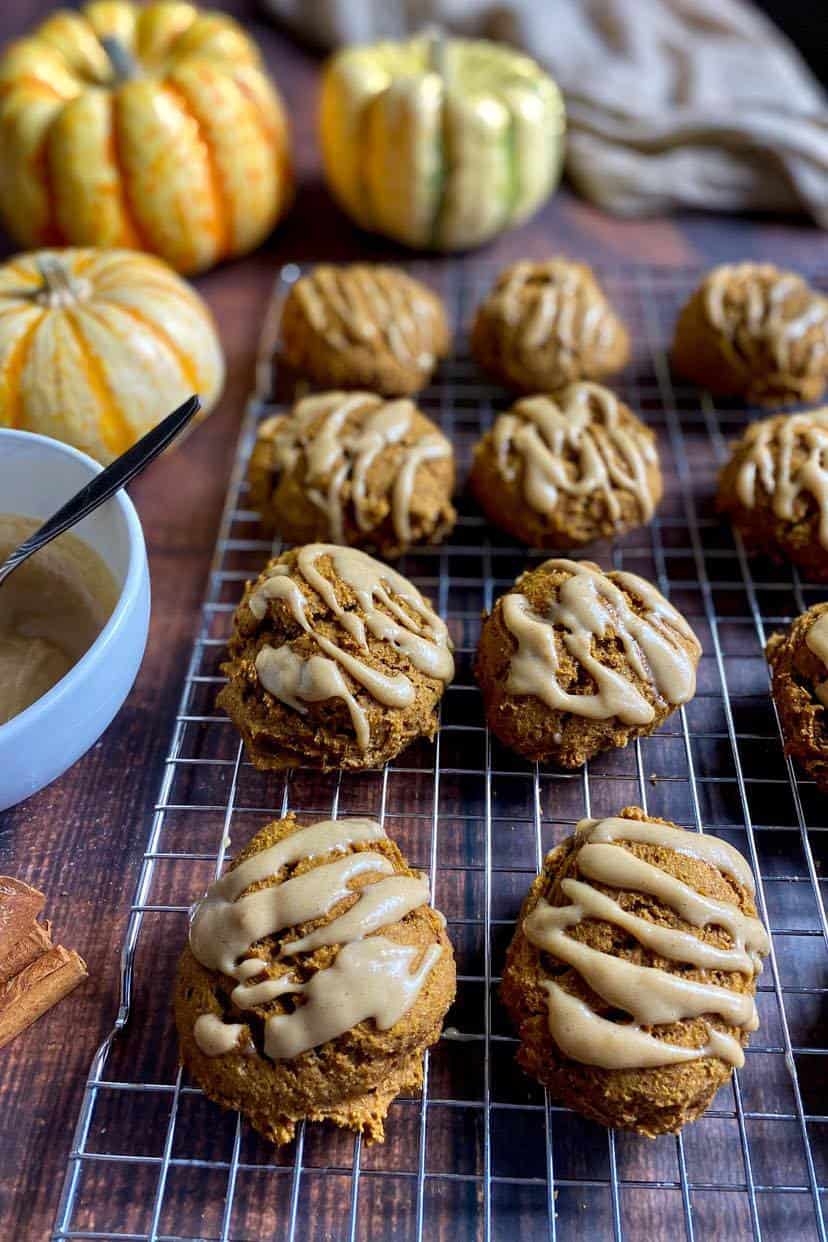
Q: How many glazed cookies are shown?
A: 11